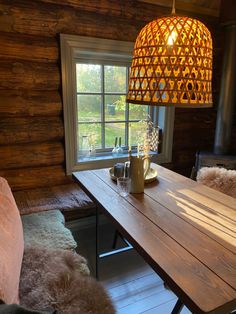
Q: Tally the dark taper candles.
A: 2